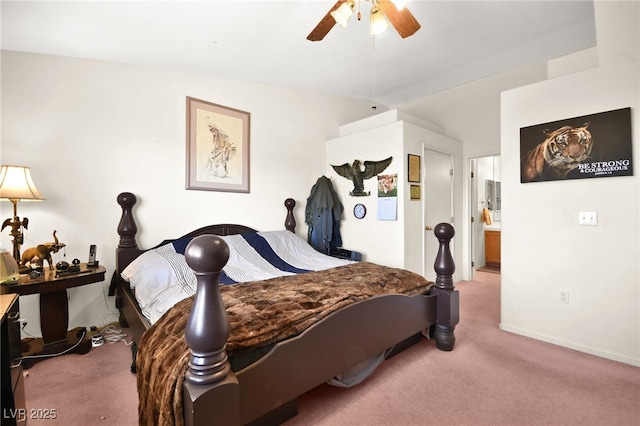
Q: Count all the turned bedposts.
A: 4